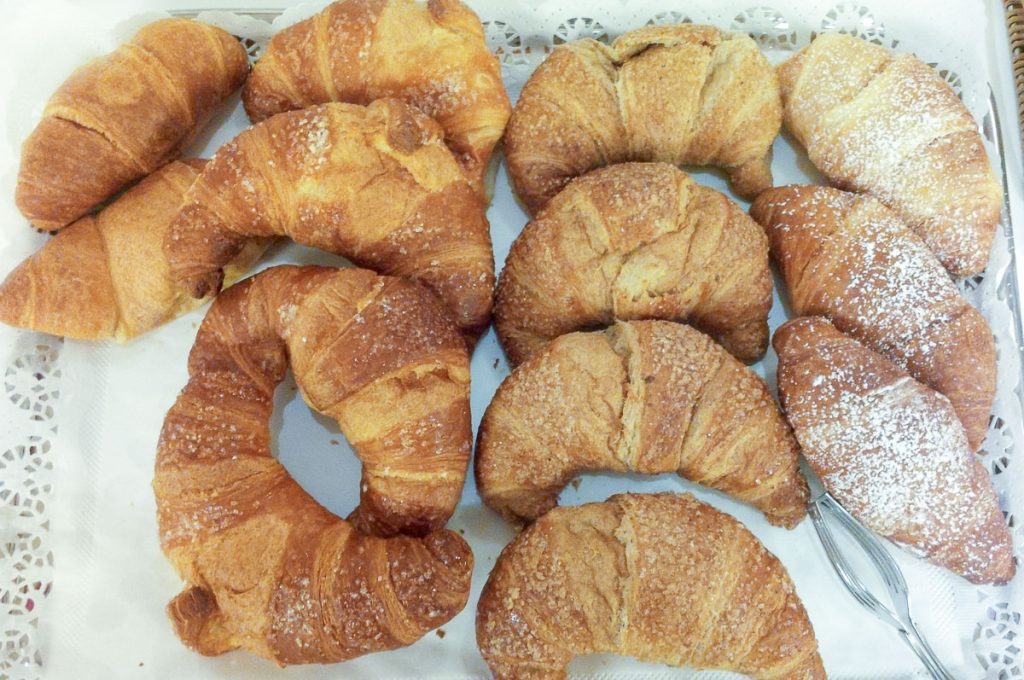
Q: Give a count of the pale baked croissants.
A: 1